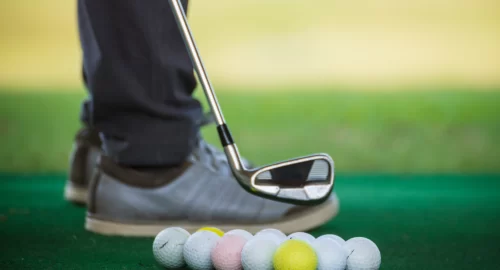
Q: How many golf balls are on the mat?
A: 12